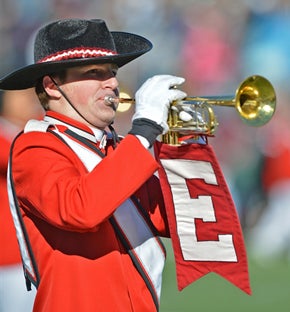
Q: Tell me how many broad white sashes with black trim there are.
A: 1